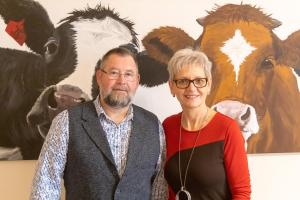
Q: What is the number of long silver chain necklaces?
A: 1